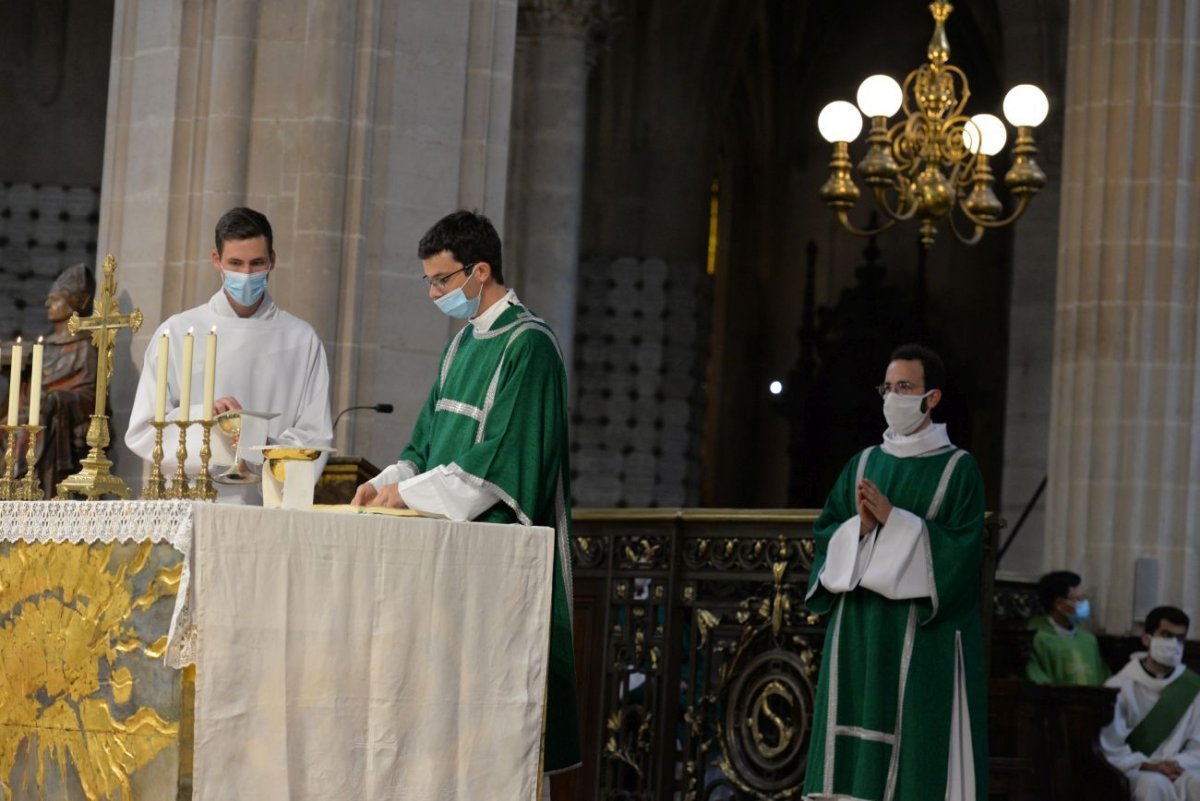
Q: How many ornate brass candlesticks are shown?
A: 5